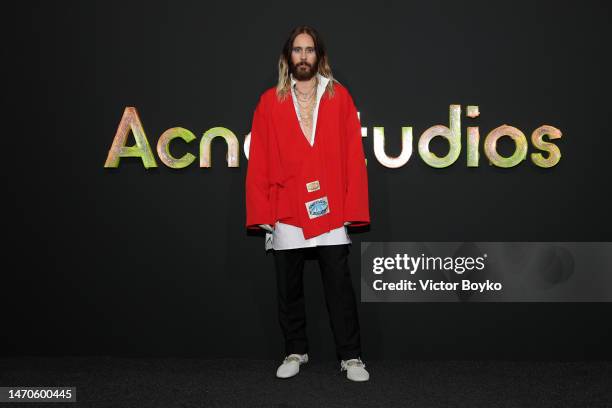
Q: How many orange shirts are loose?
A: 0